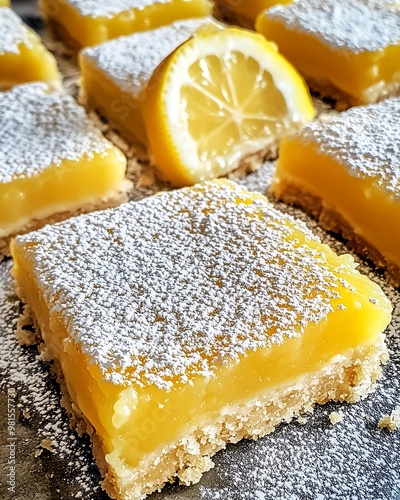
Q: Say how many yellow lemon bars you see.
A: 8